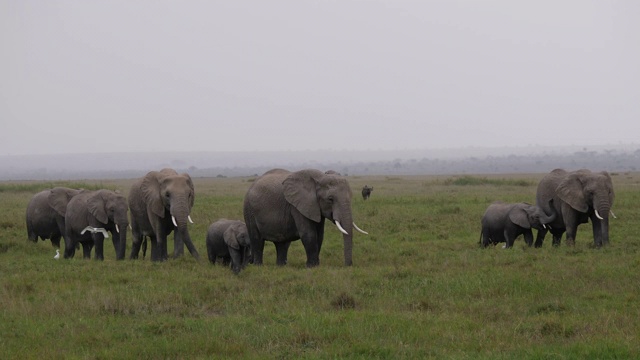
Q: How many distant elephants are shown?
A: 1